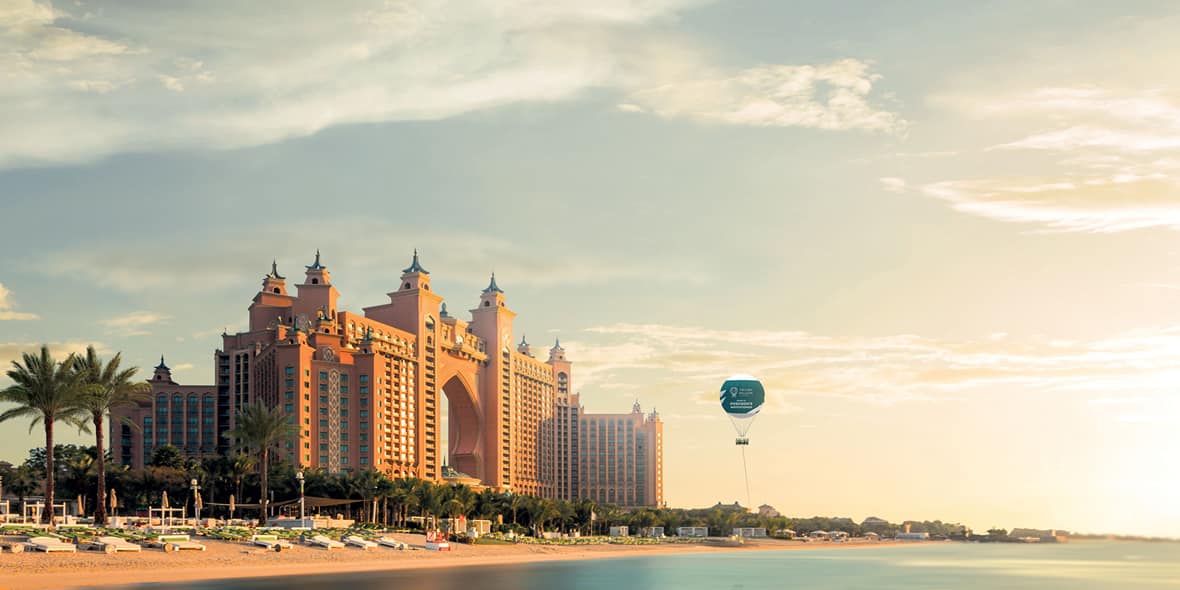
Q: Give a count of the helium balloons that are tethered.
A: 1